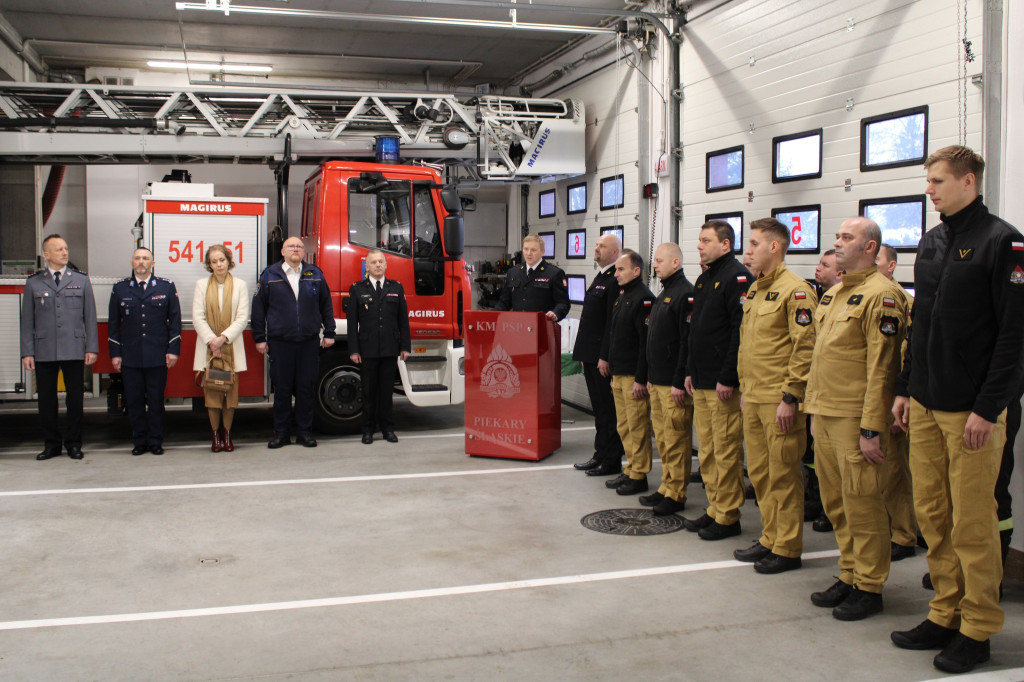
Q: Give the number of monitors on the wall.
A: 13